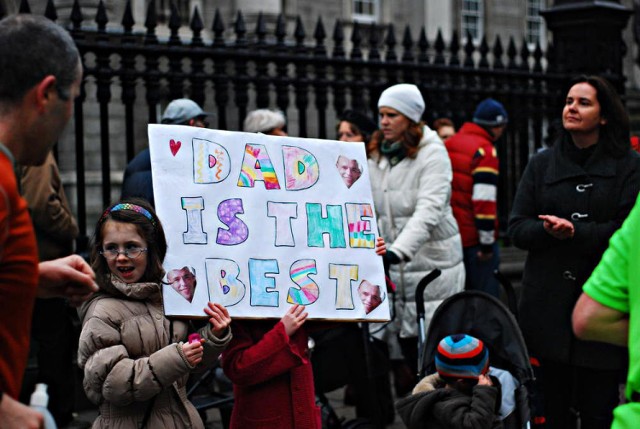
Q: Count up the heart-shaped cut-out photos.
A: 3